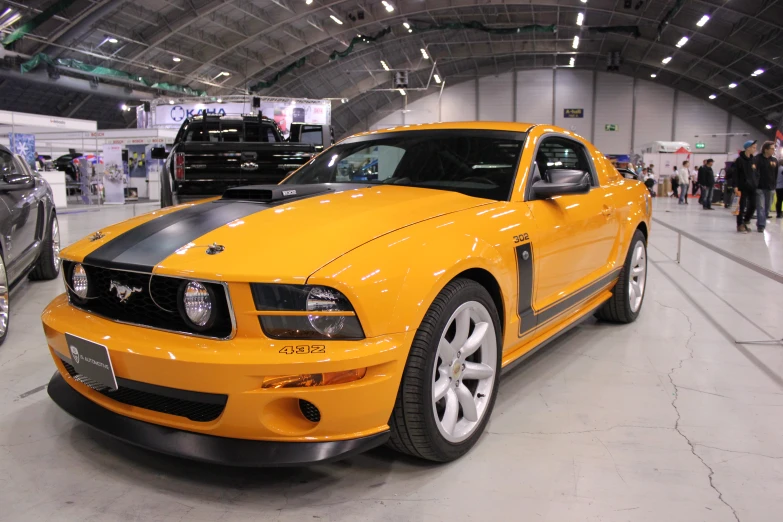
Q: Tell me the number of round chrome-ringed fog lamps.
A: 2